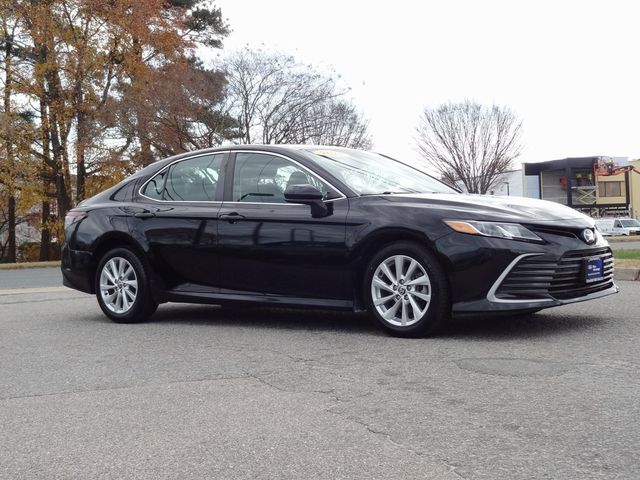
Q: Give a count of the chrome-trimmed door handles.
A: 0